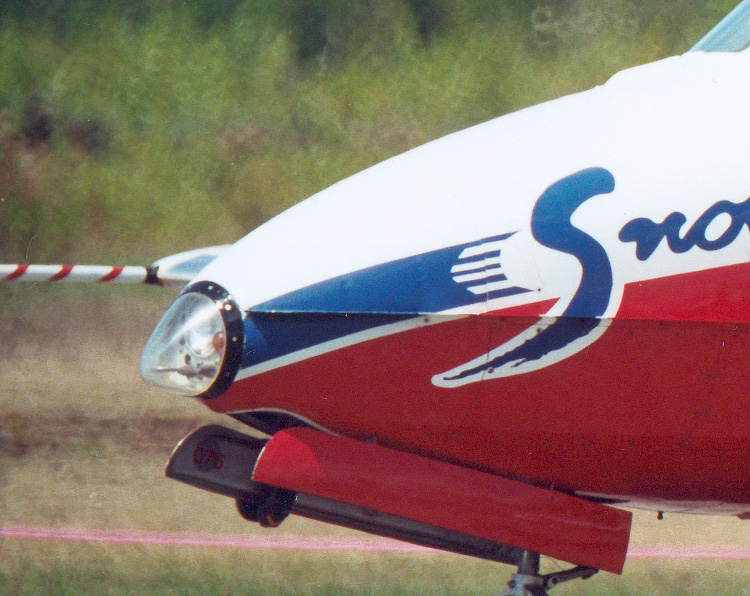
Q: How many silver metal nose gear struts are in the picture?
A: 1